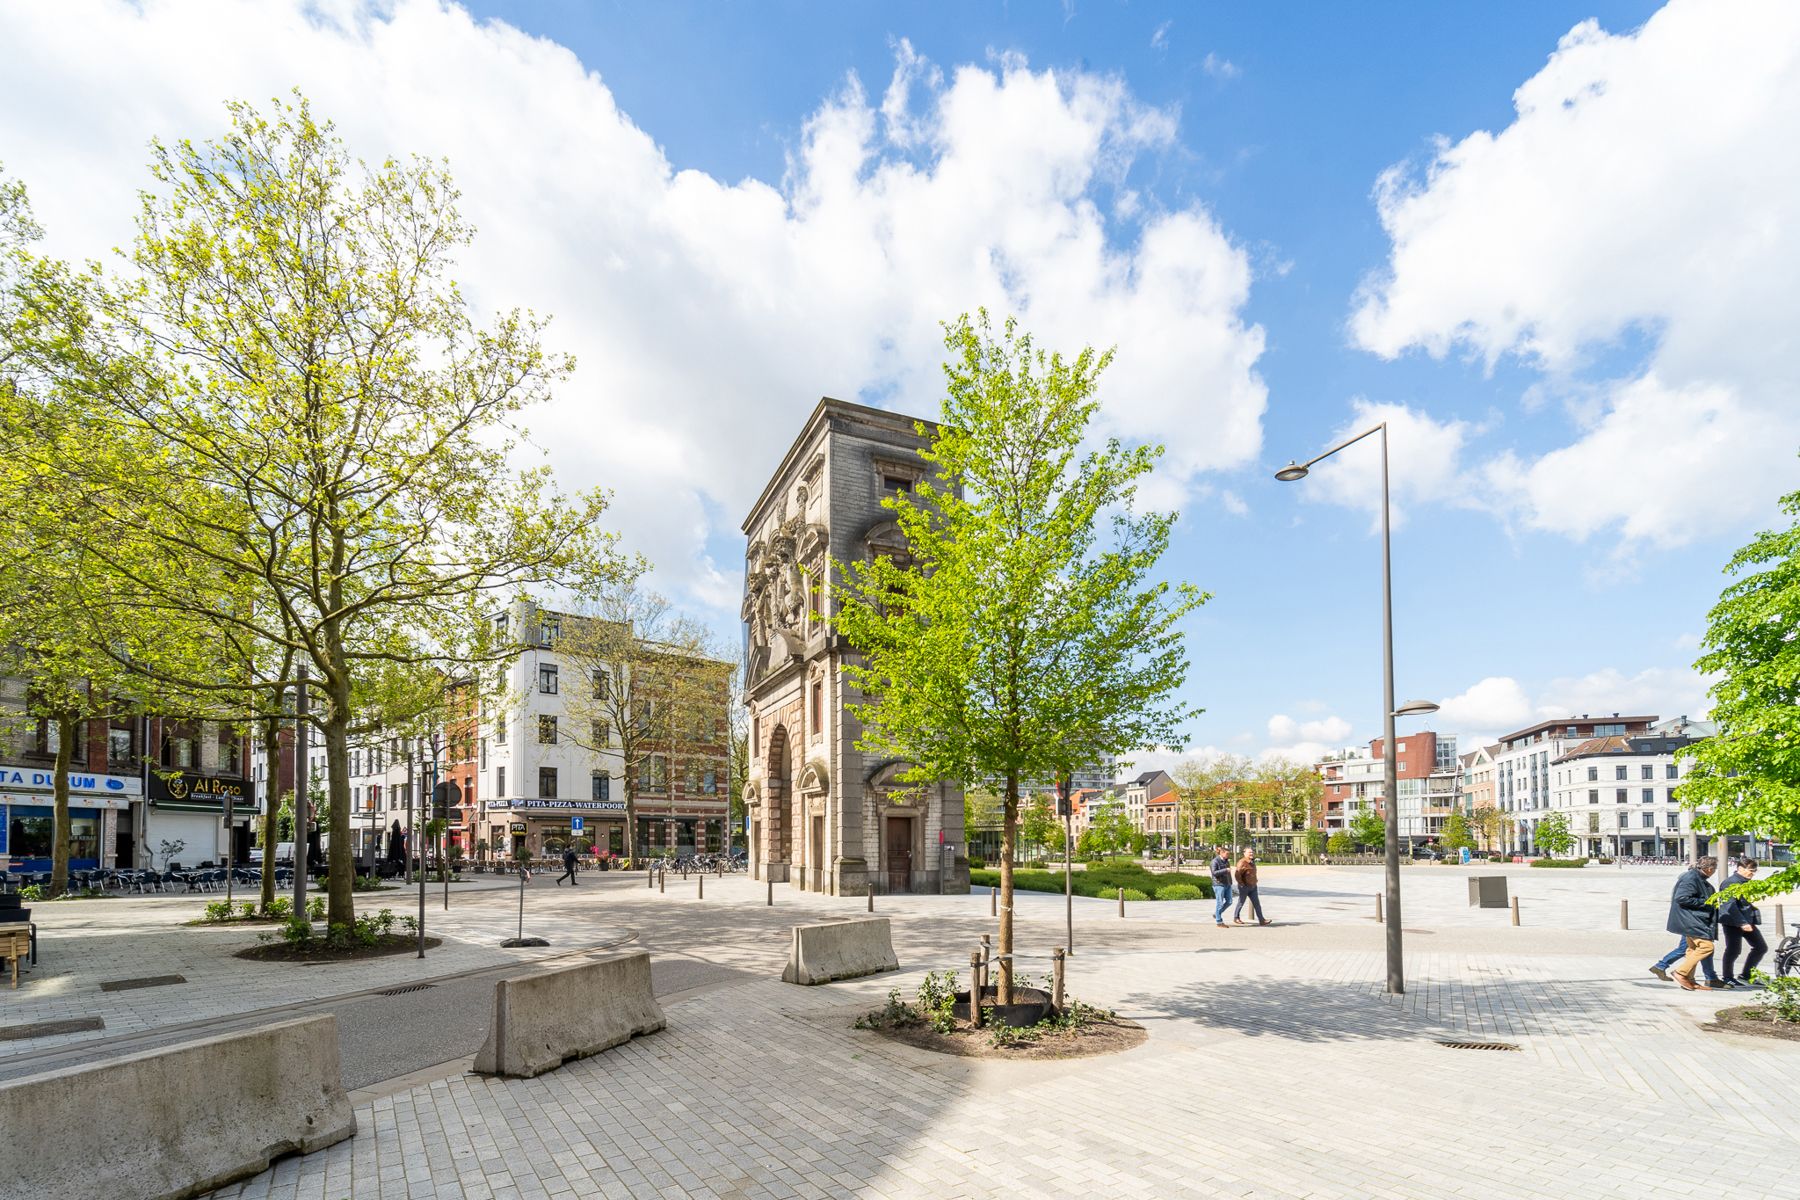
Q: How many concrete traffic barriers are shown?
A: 3